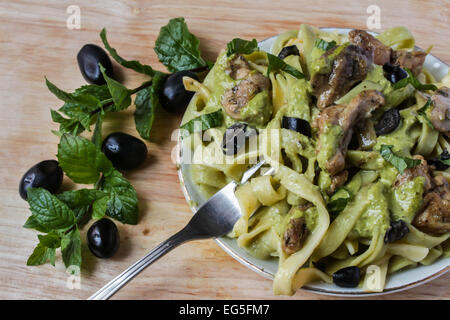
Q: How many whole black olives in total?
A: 5